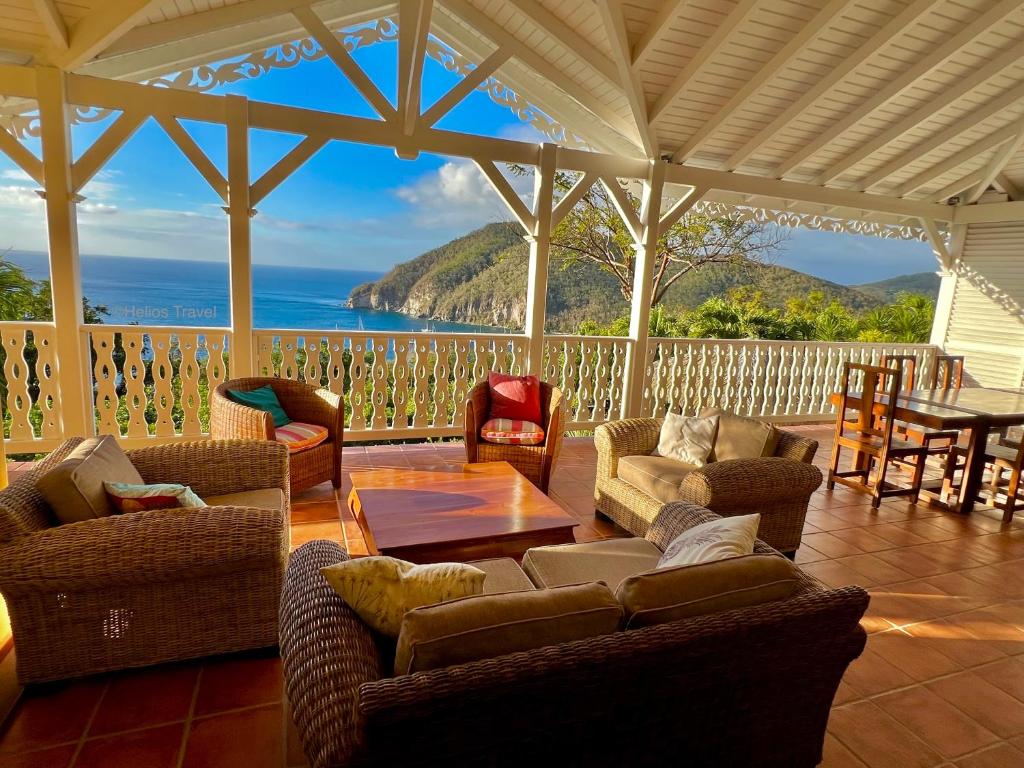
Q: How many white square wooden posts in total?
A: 5